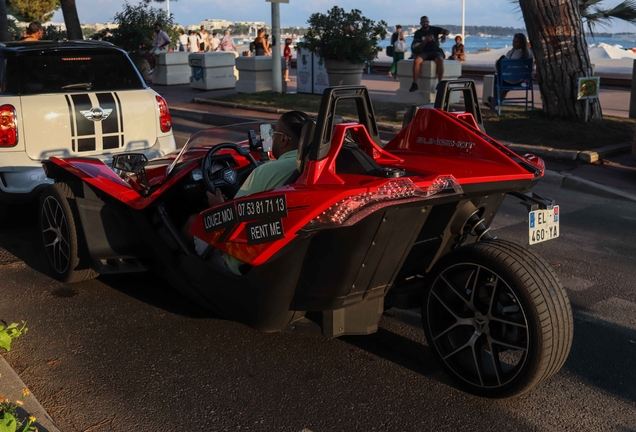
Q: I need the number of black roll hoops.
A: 2